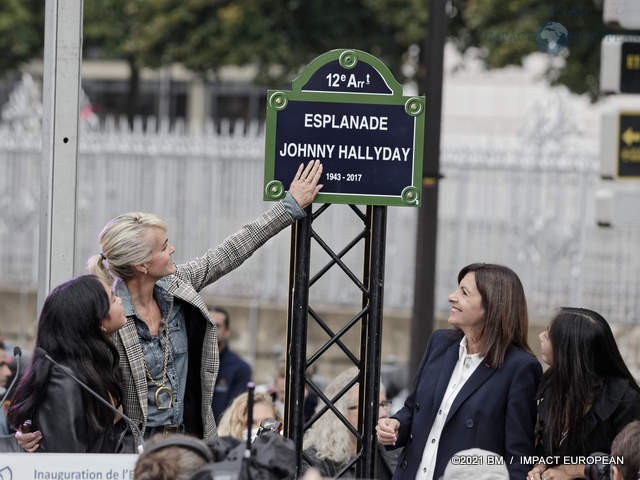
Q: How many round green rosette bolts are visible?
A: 5